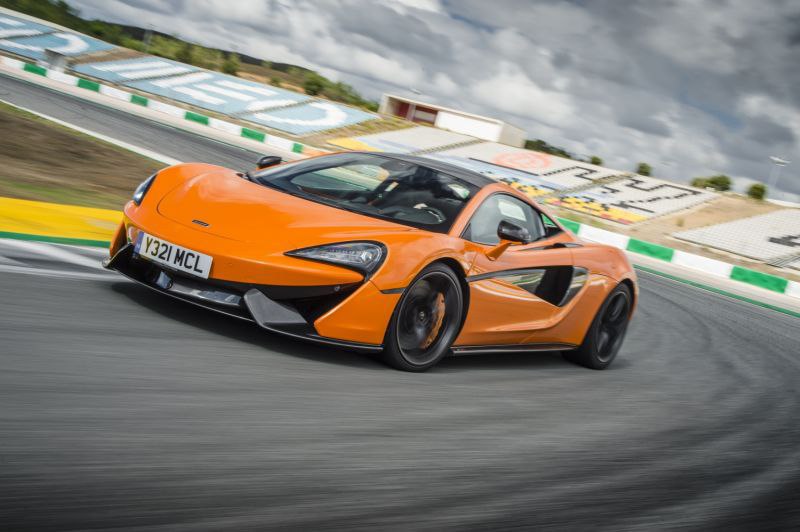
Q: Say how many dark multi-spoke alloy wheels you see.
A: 2